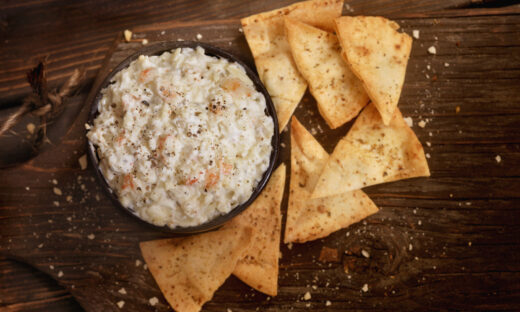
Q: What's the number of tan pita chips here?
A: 7